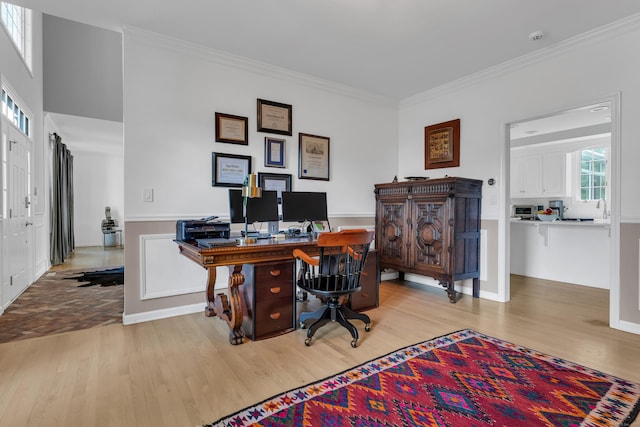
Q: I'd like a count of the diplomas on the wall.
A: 6